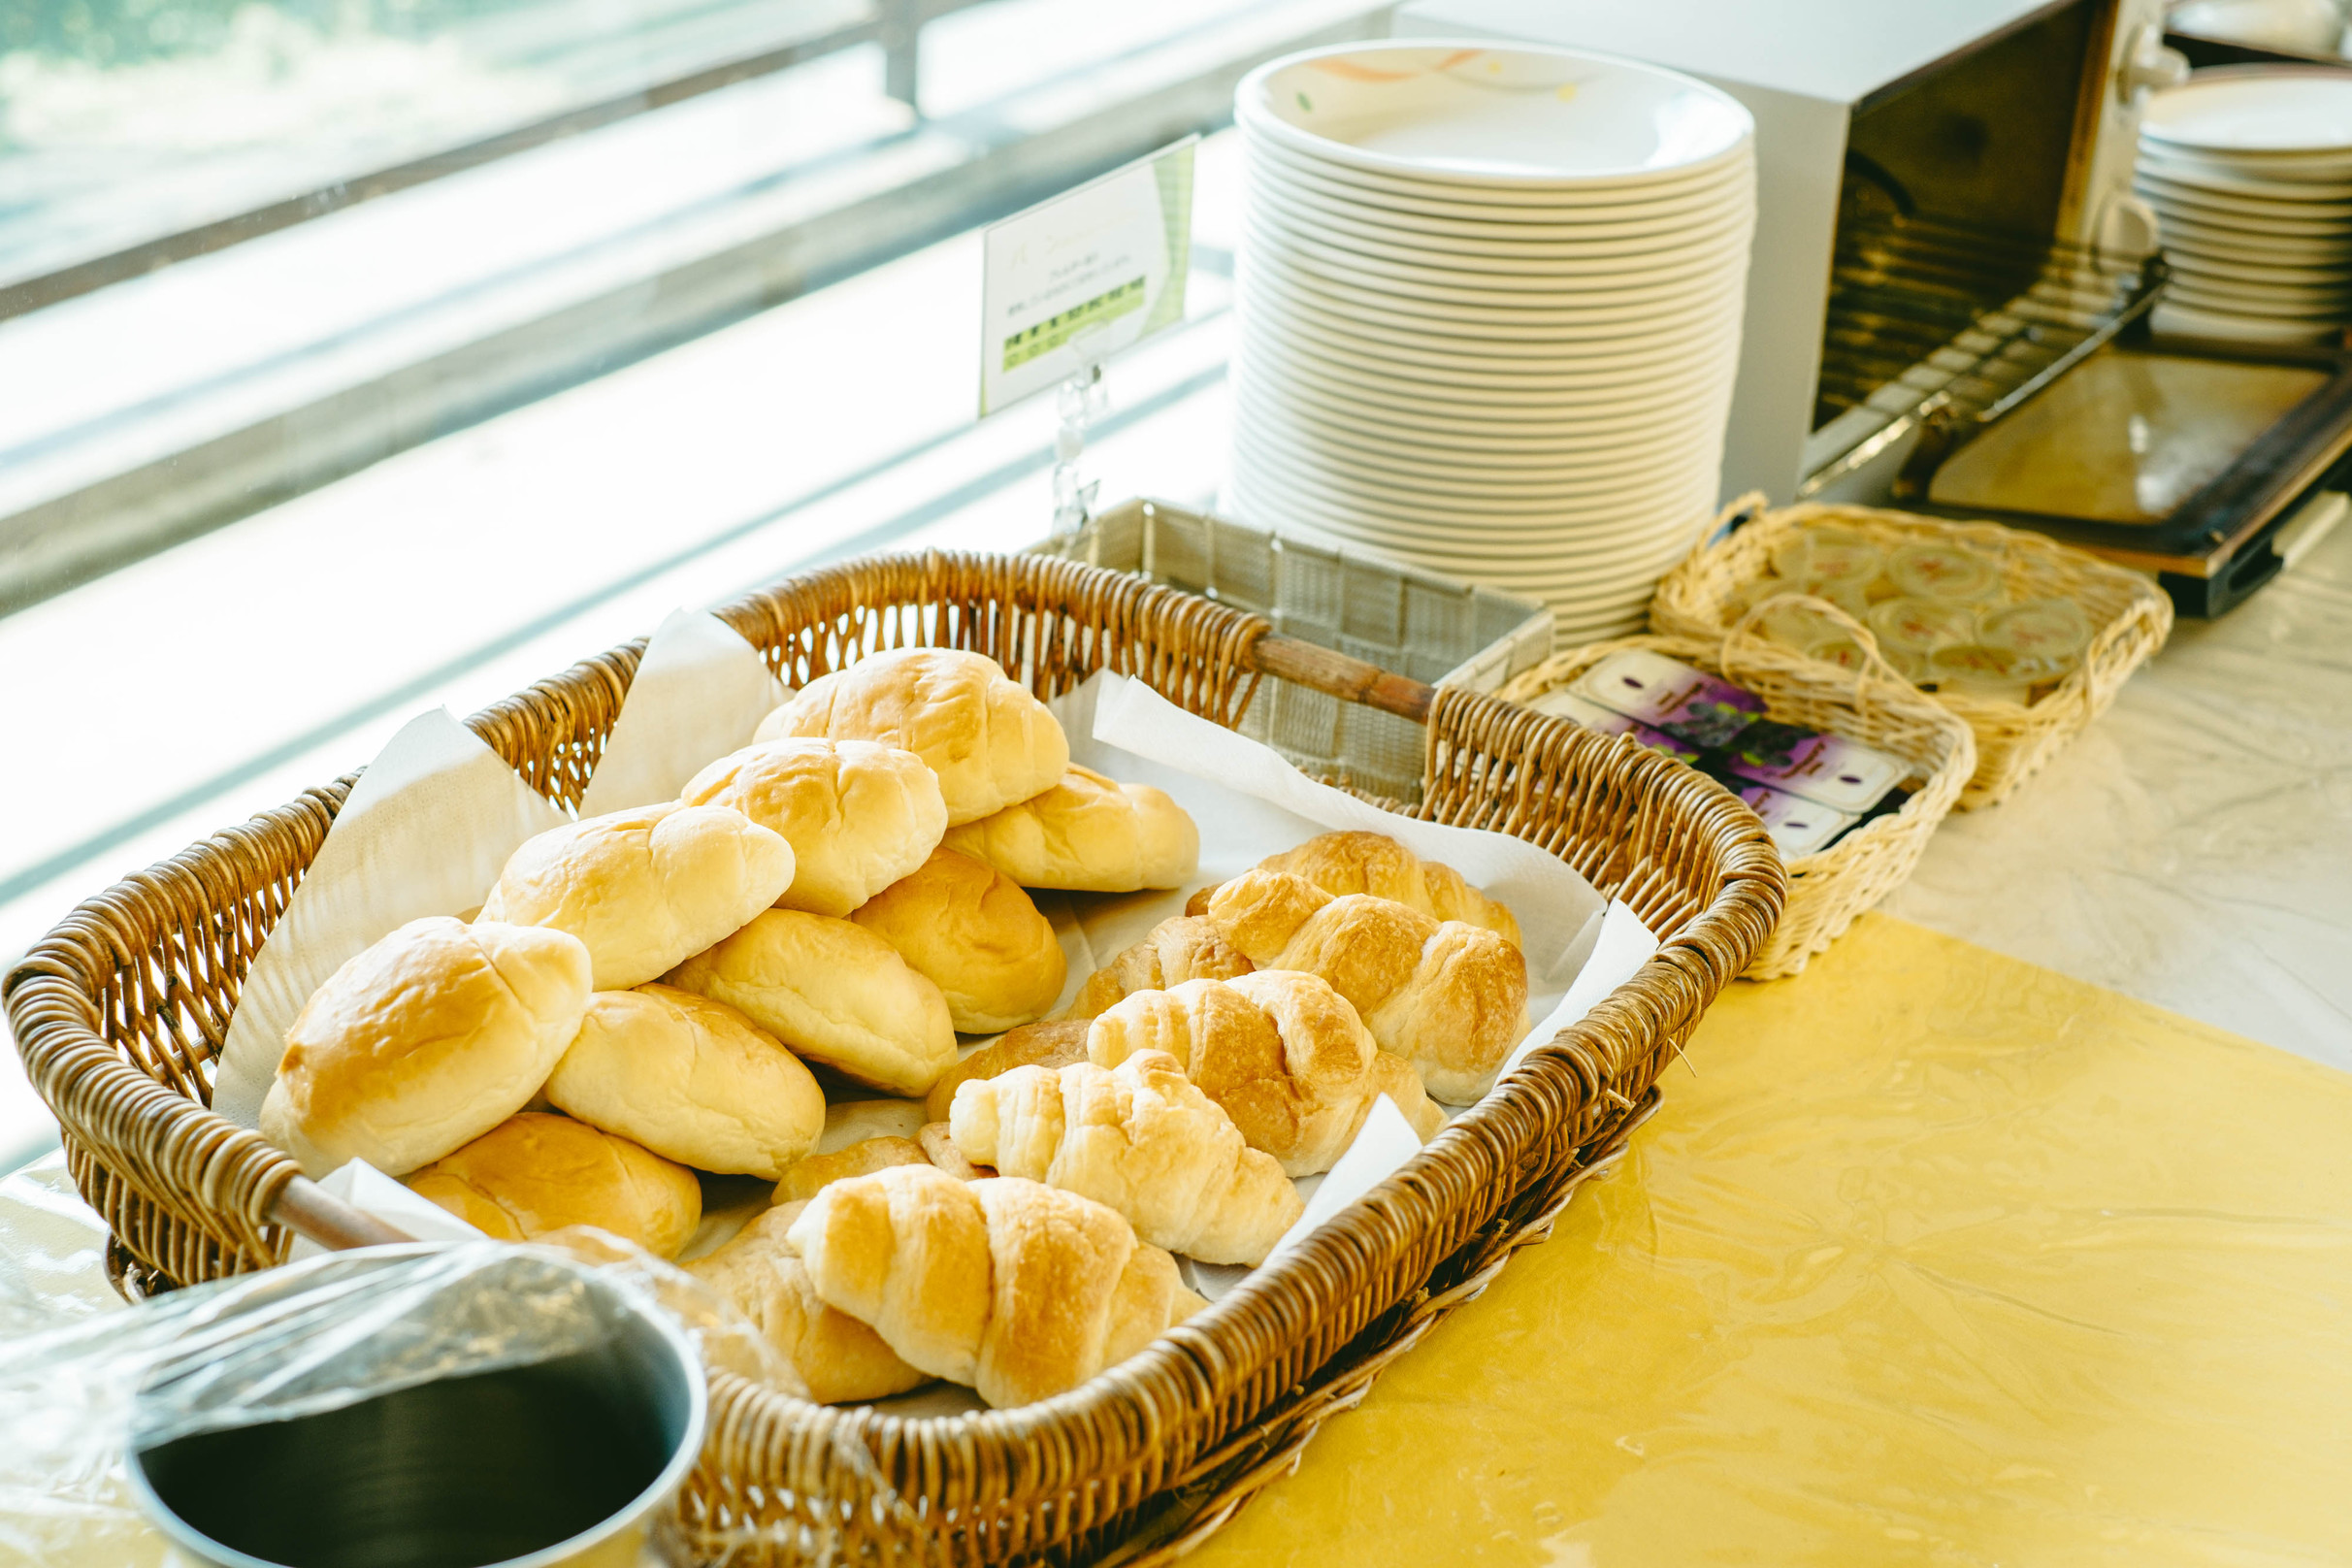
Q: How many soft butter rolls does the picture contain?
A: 9